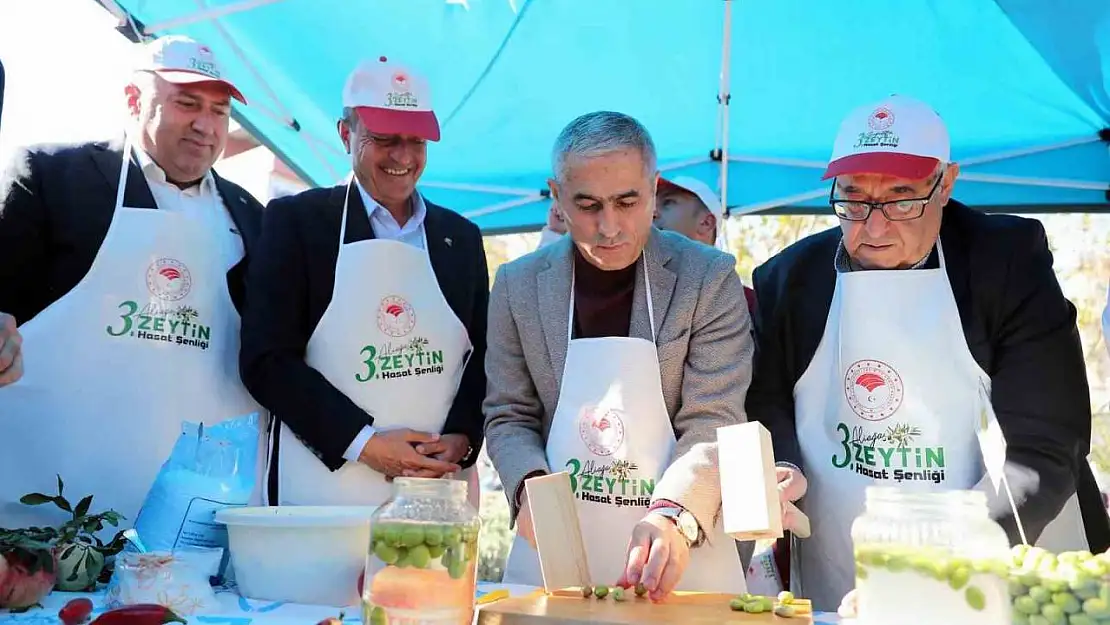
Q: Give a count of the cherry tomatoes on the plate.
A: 0